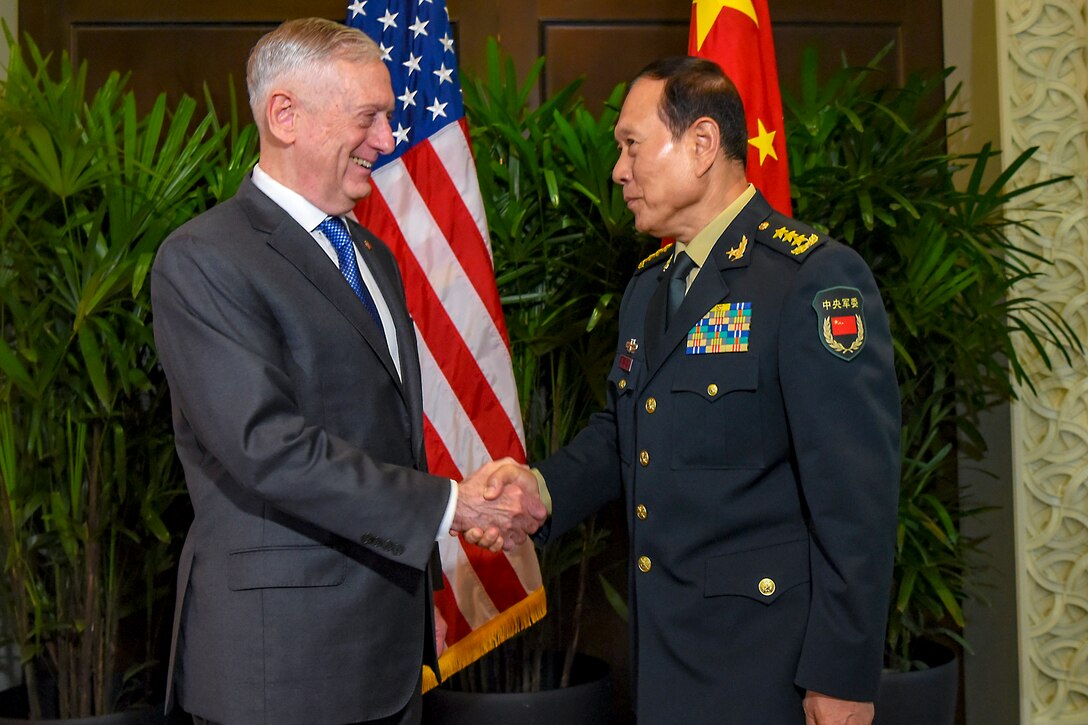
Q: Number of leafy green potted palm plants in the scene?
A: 3